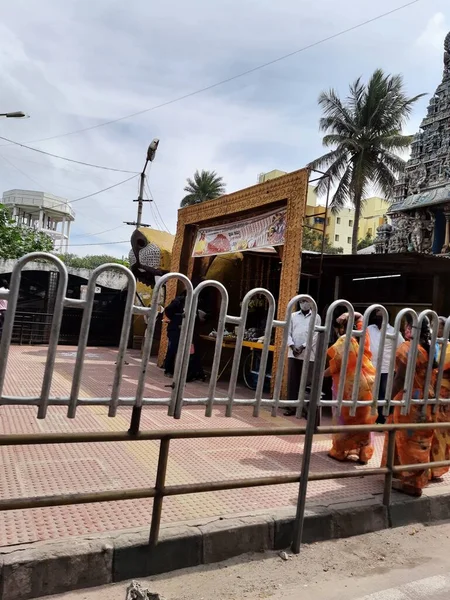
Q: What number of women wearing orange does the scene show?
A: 3